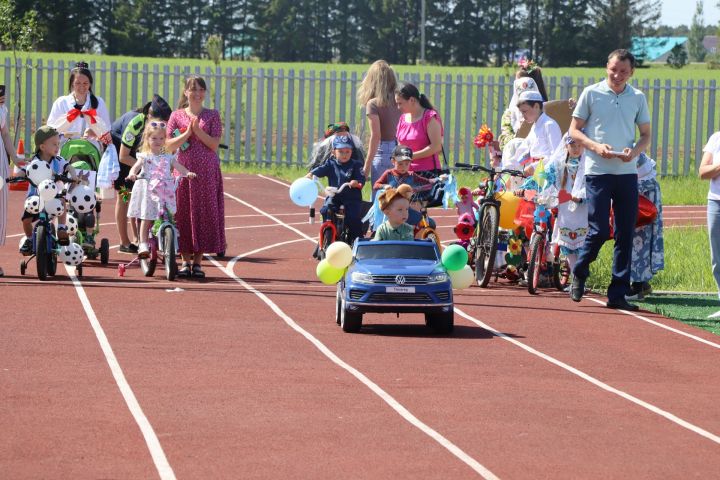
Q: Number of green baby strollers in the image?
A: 1